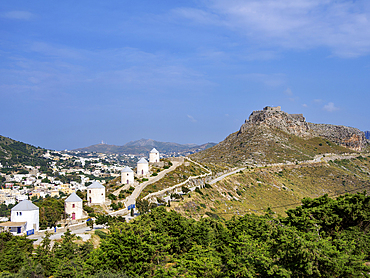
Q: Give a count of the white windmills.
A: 6